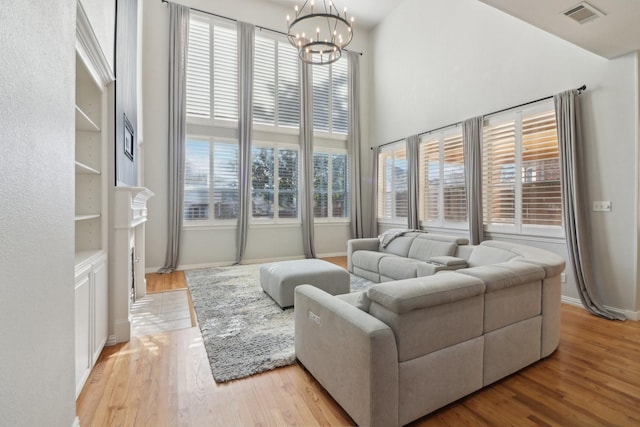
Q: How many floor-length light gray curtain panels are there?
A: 8